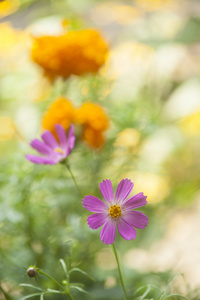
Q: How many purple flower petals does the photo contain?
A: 14